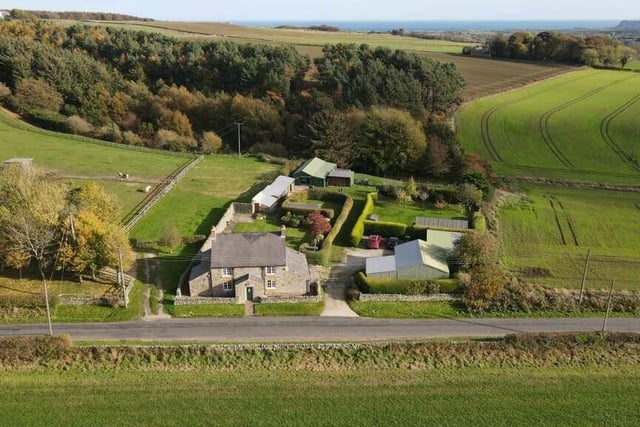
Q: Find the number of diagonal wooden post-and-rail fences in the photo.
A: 1